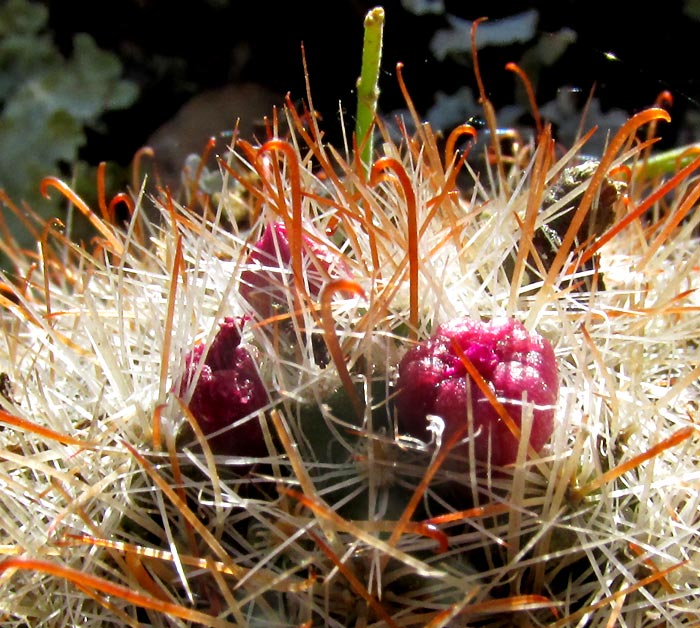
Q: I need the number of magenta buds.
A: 3